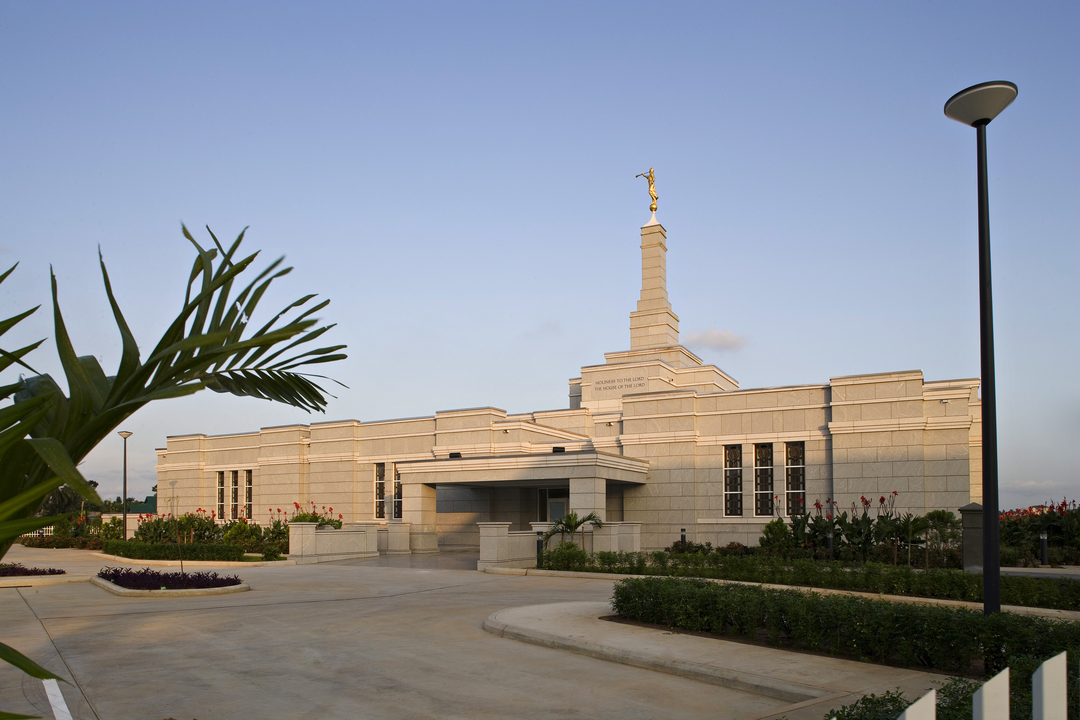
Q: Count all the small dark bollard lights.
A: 4